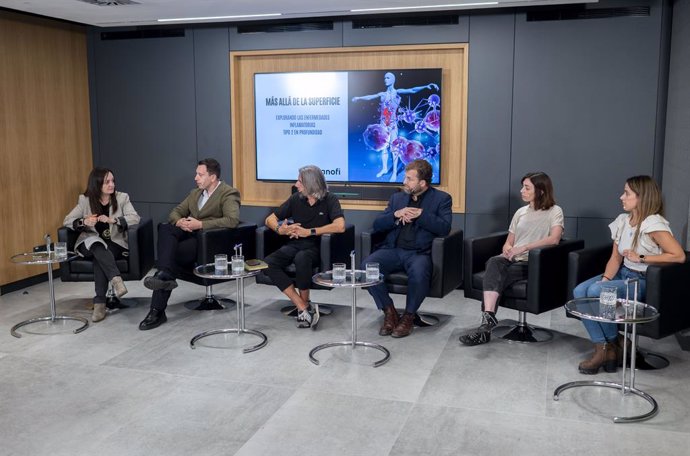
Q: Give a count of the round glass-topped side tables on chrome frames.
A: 4